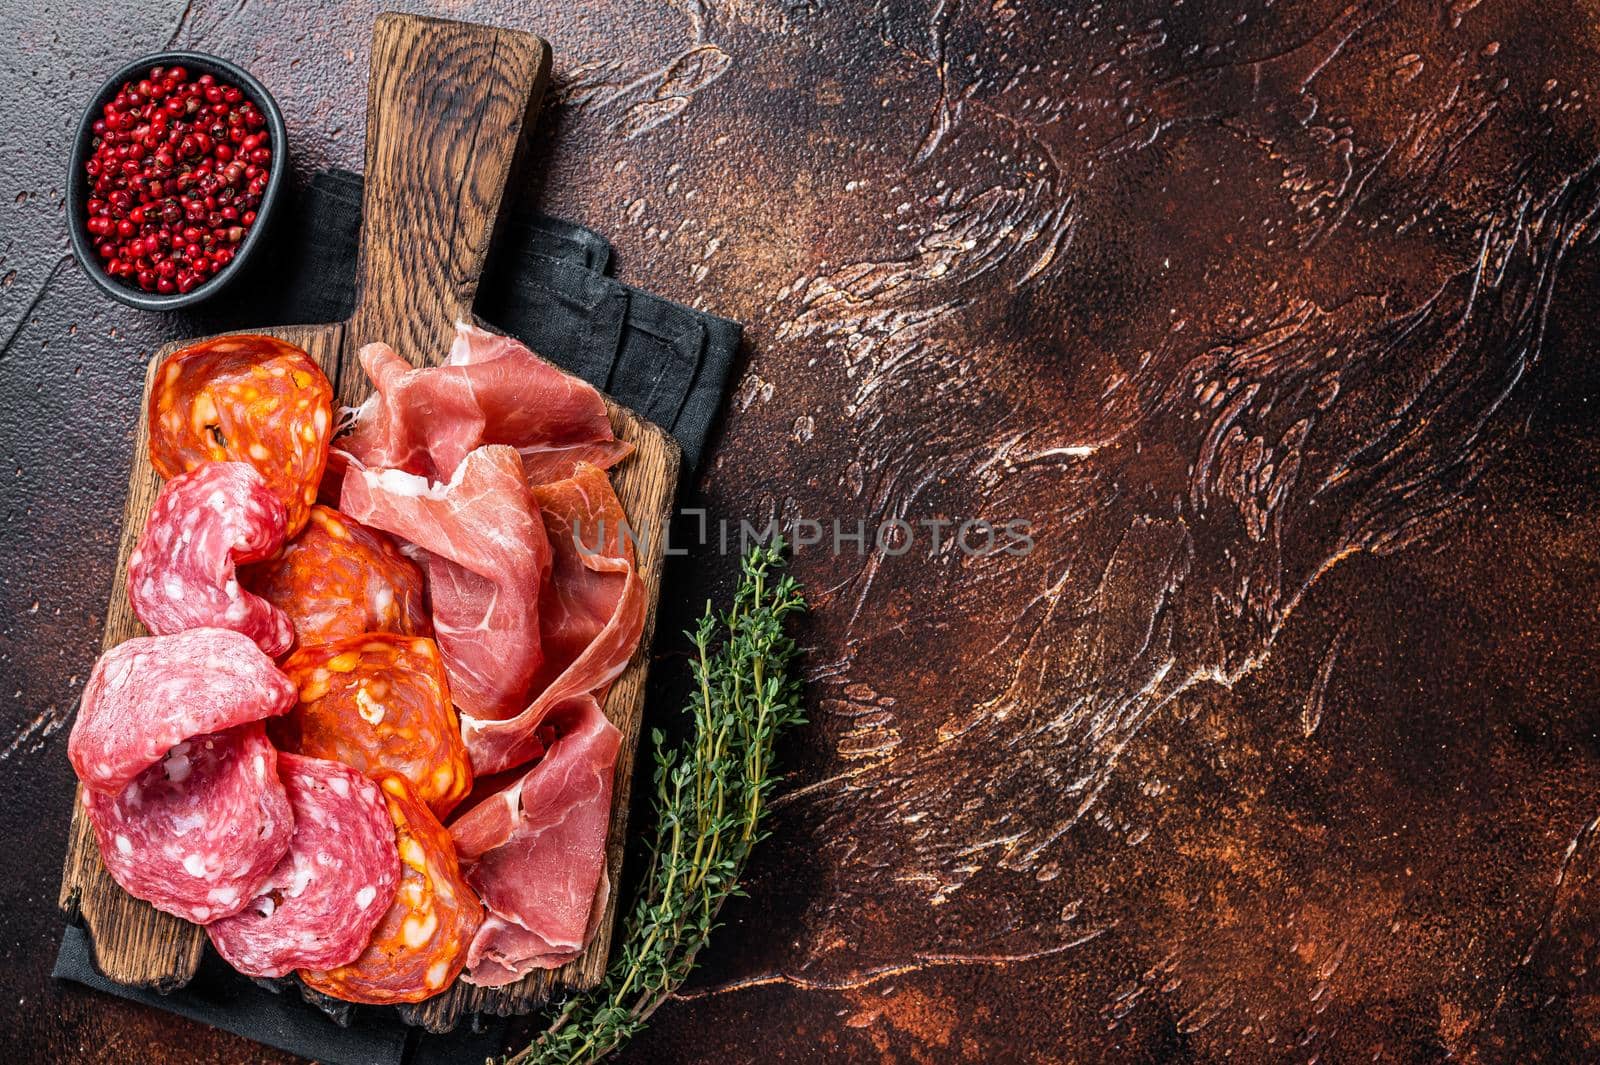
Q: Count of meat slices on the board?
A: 12